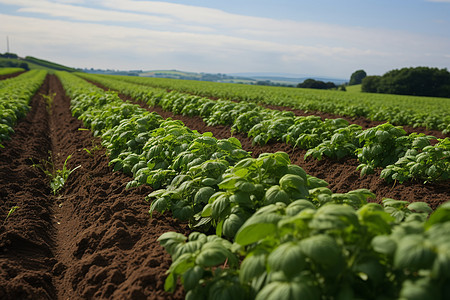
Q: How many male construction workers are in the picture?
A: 0